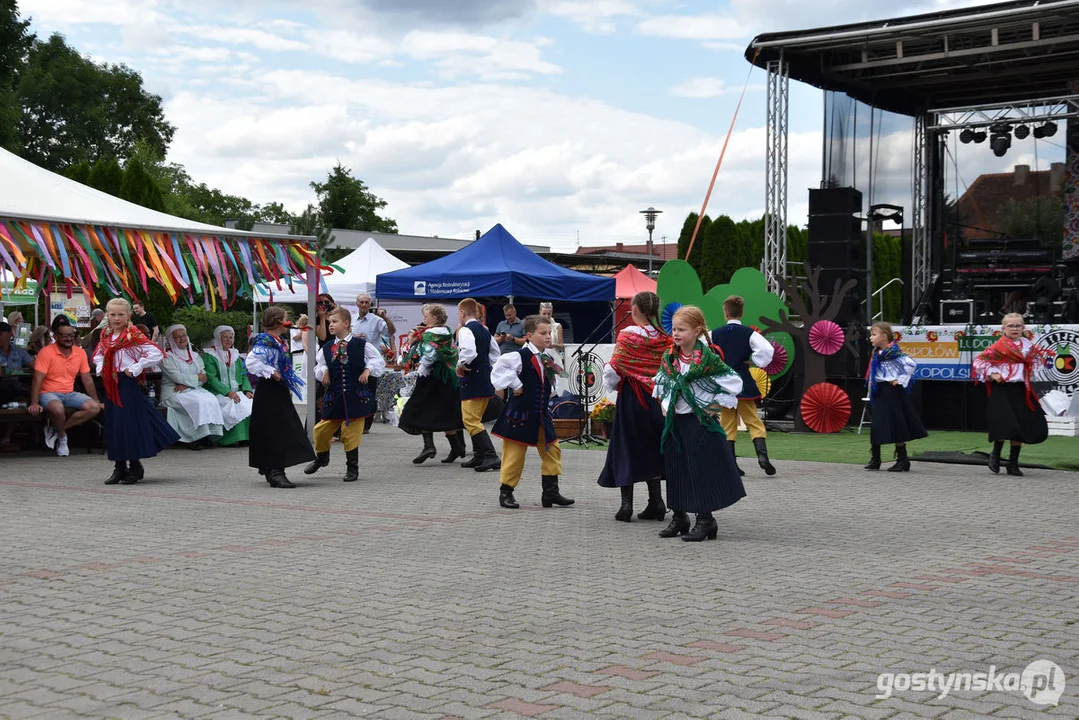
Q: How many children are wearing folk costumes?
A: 11